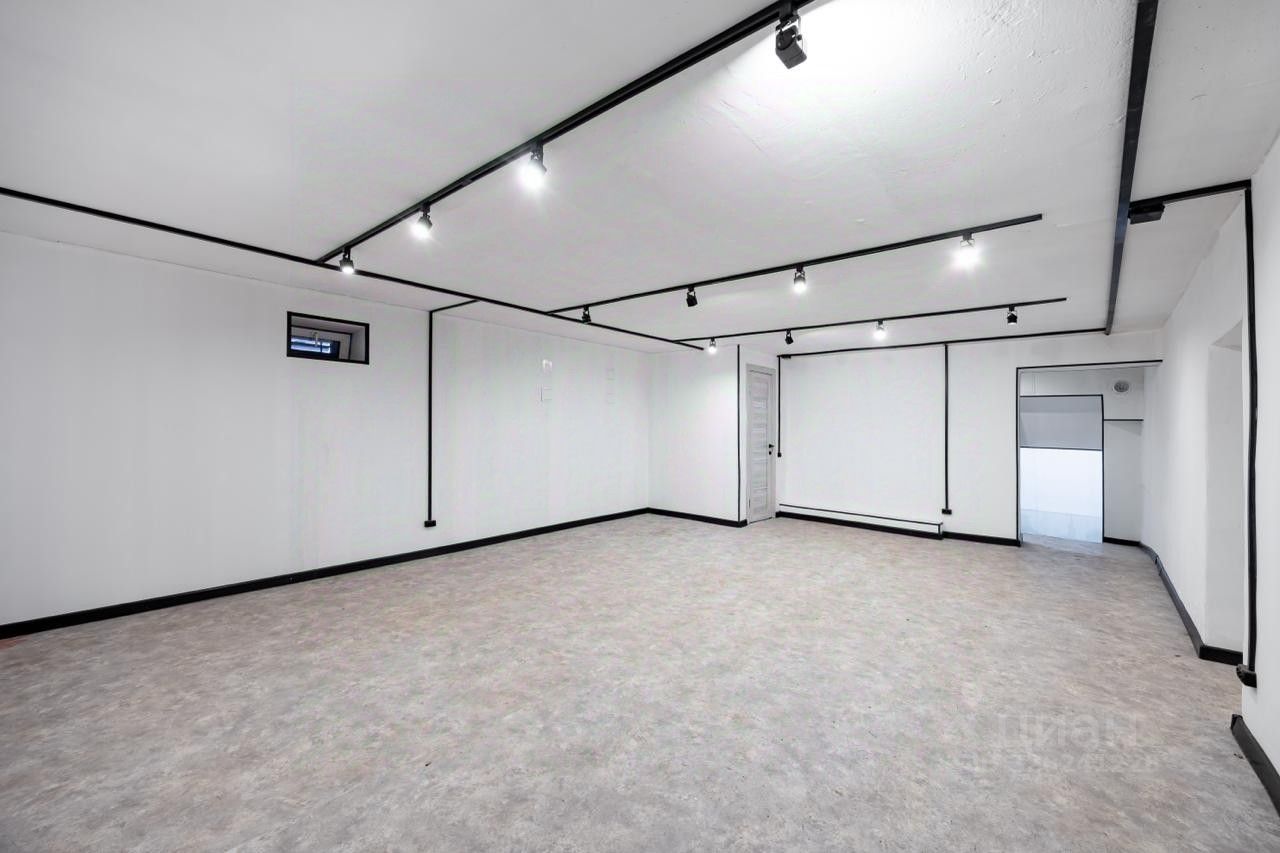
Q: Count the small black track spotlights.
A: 12